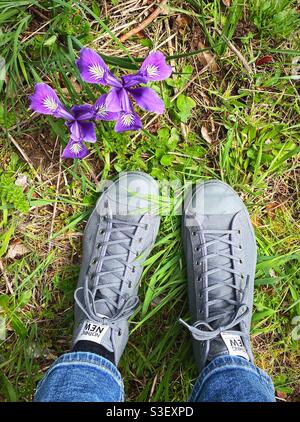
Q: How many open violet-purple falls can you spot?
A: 6